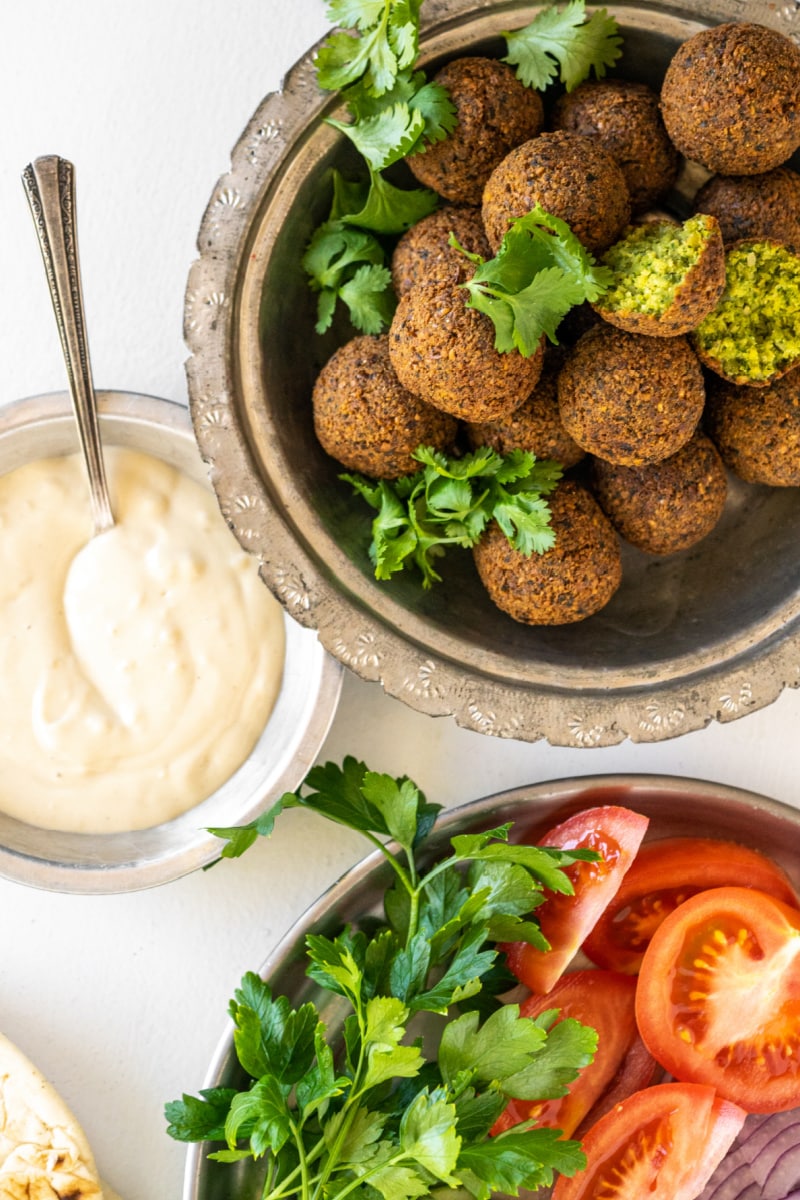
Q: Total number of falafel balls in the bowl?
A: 15